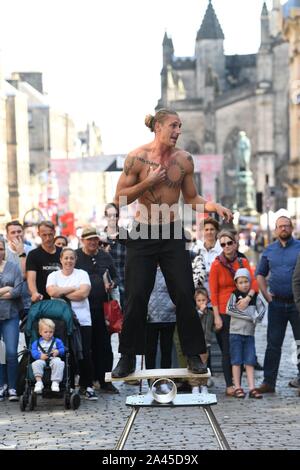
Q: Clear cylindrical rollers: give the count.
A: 1